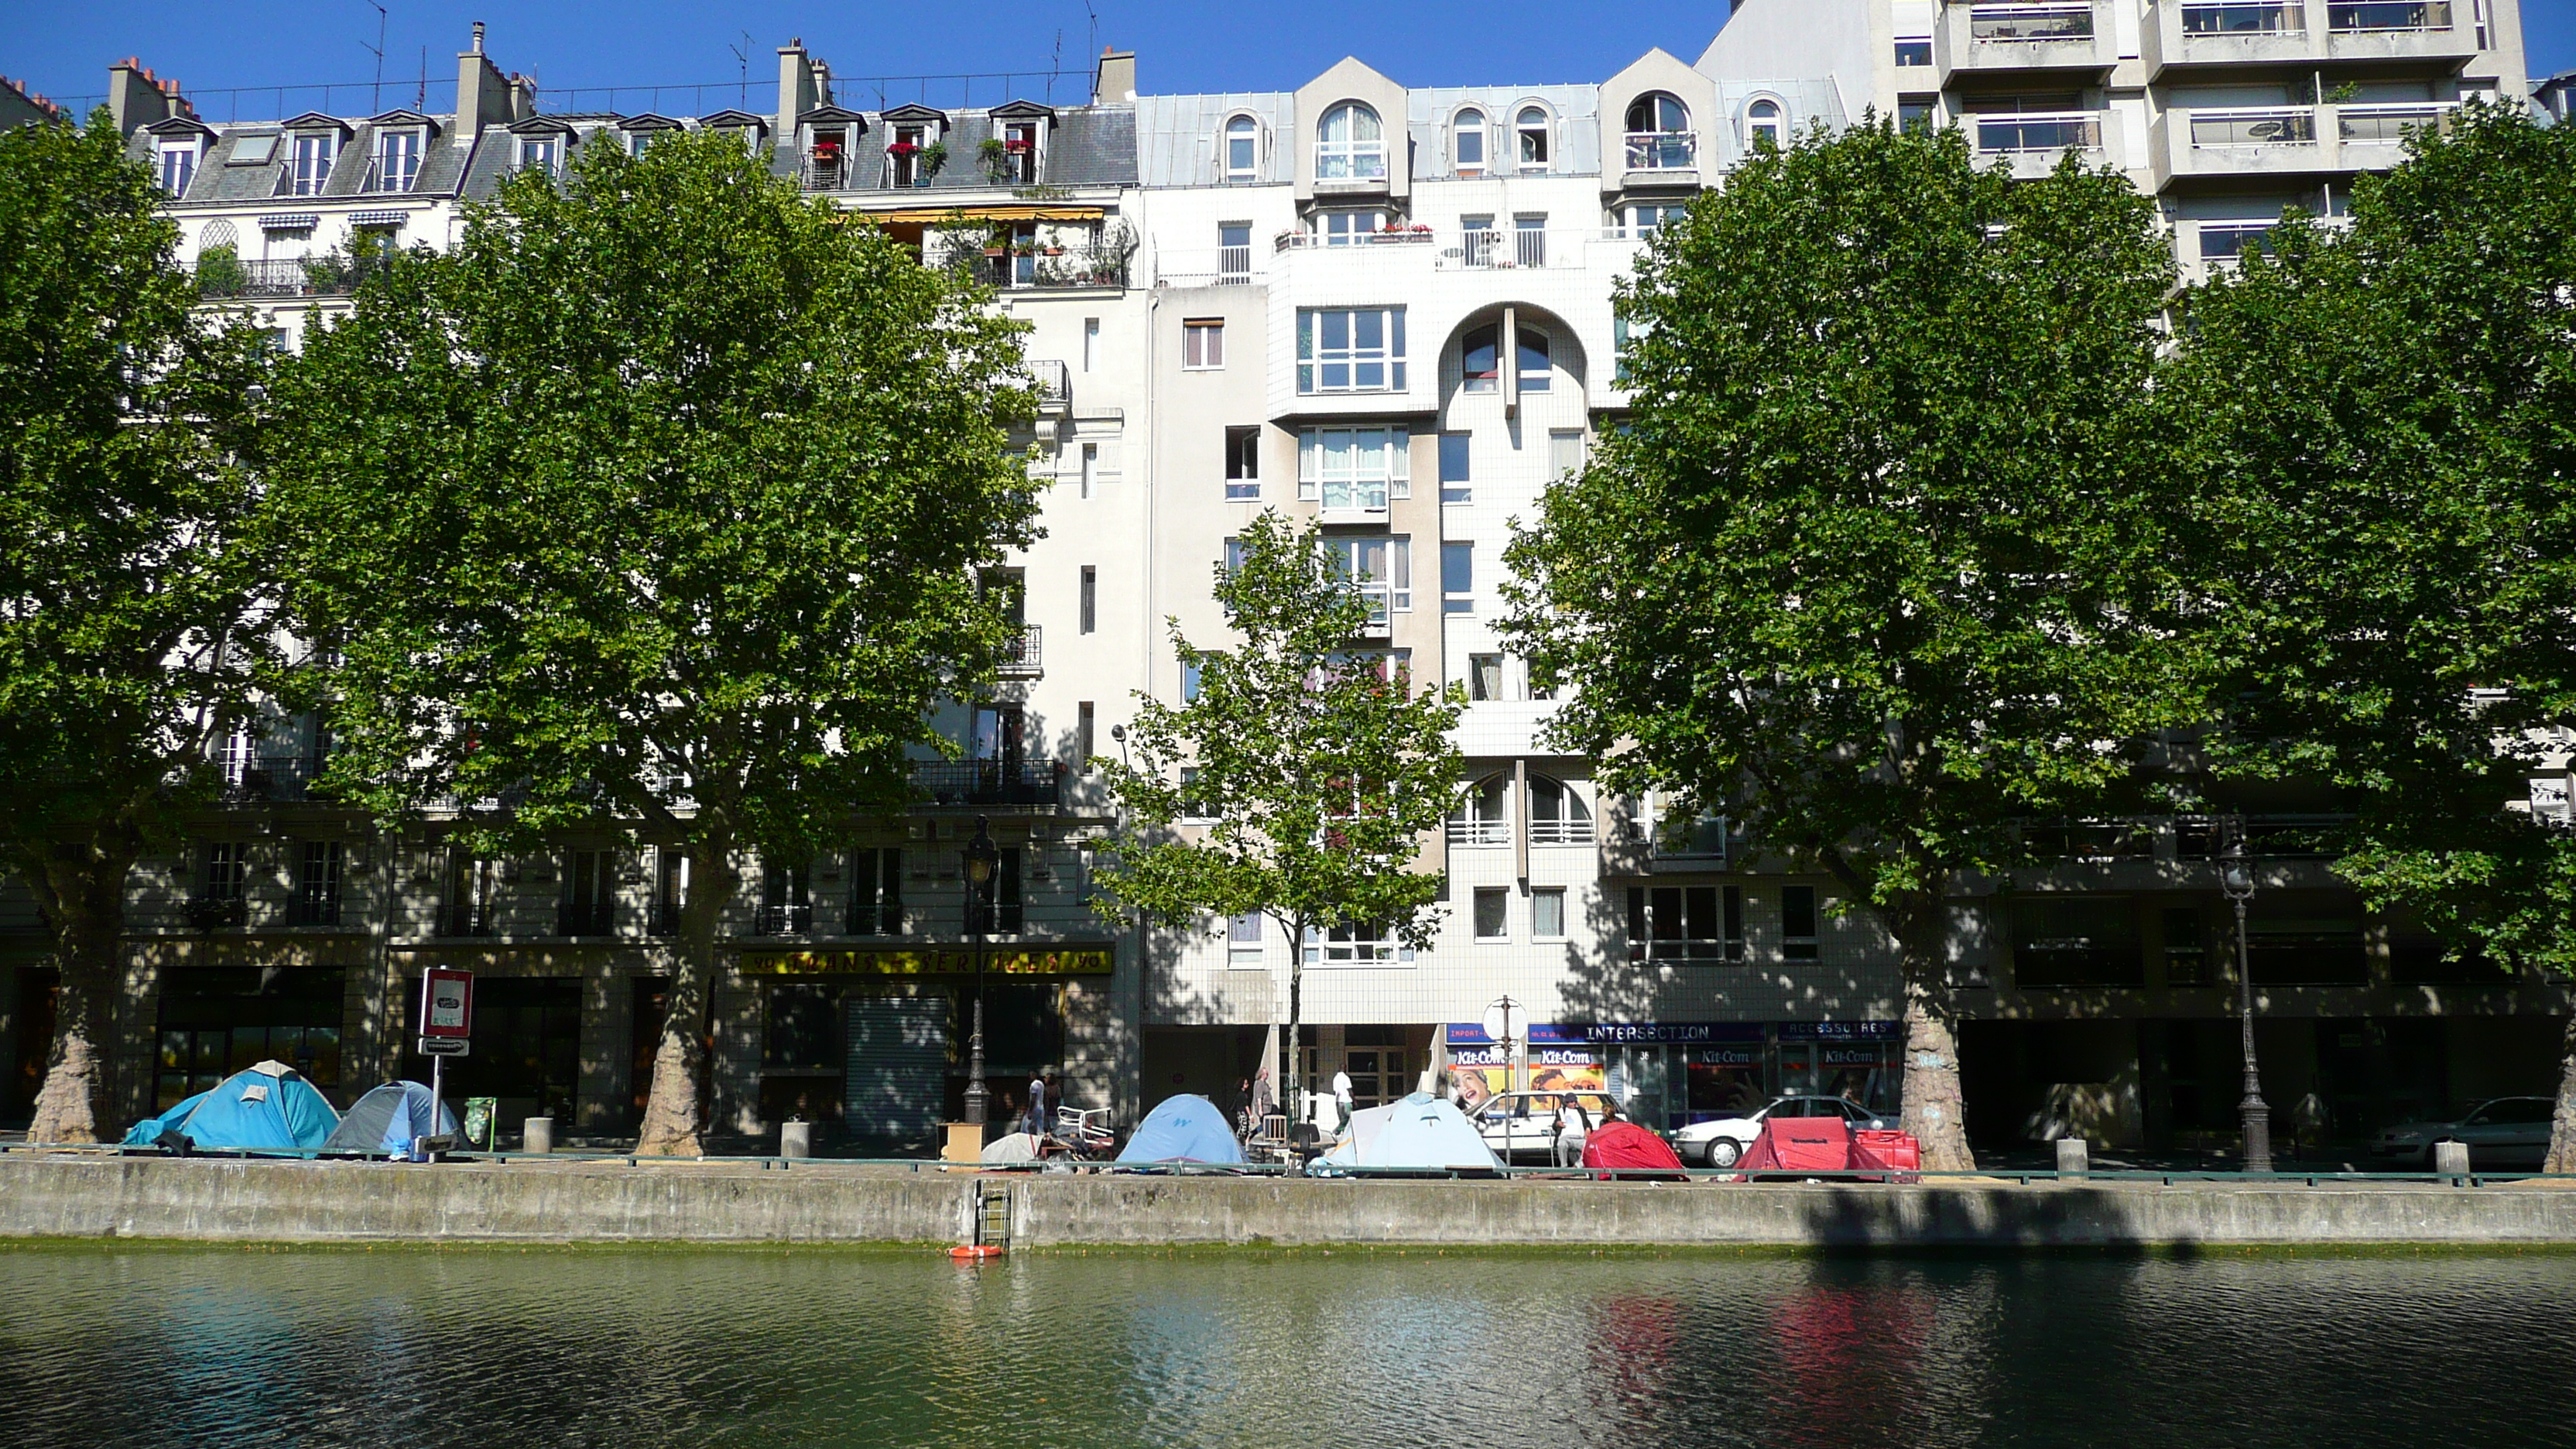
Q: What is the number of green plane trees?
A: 5